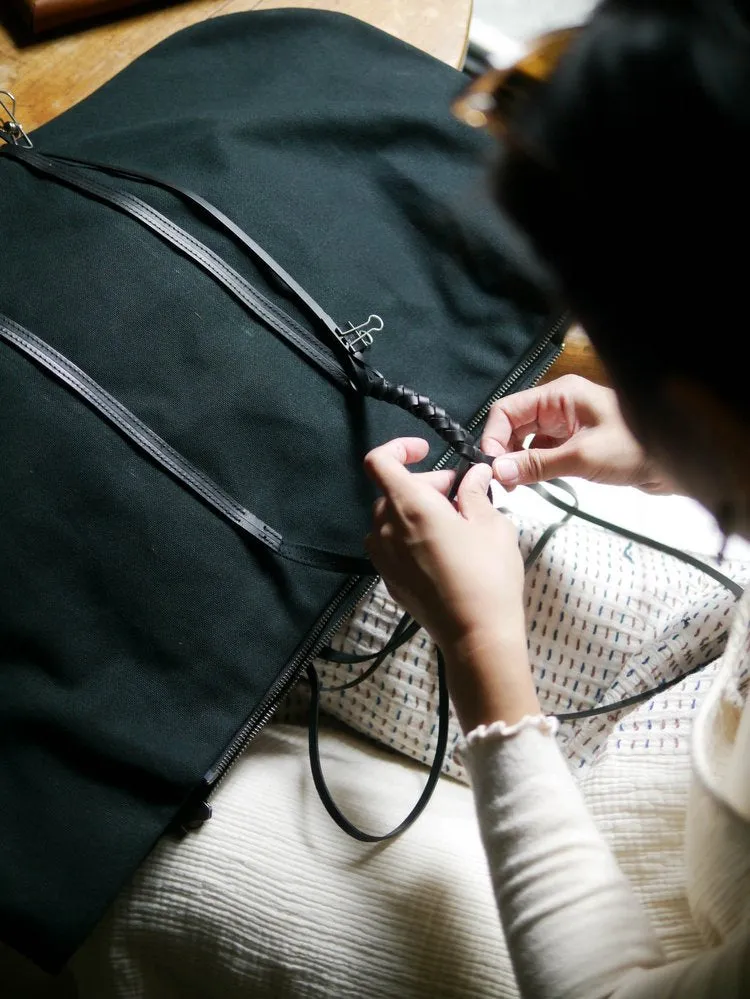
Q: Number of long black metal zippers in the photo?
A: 1